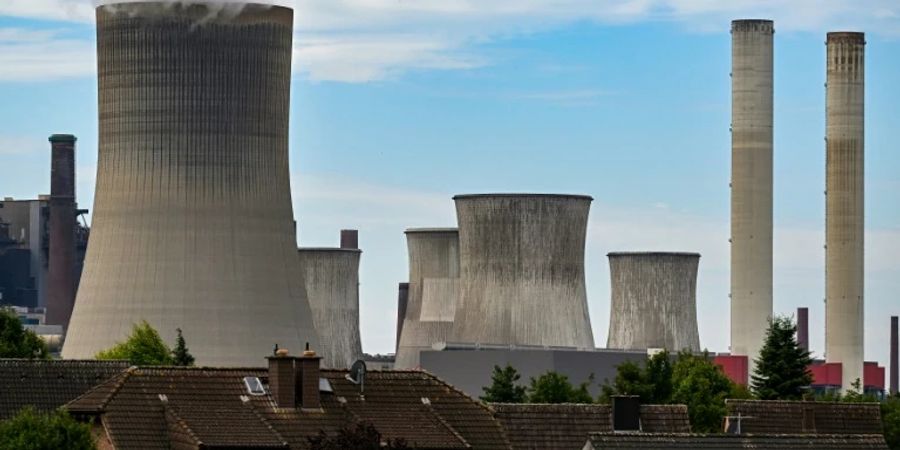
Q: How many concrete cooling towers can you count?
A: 5